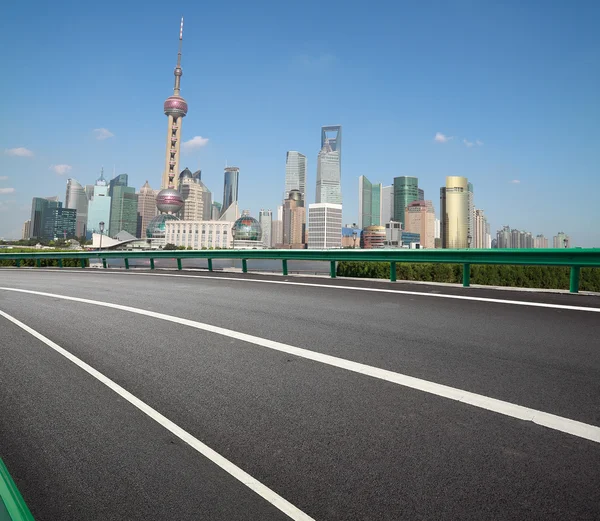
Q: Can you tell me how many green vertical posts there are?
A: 15